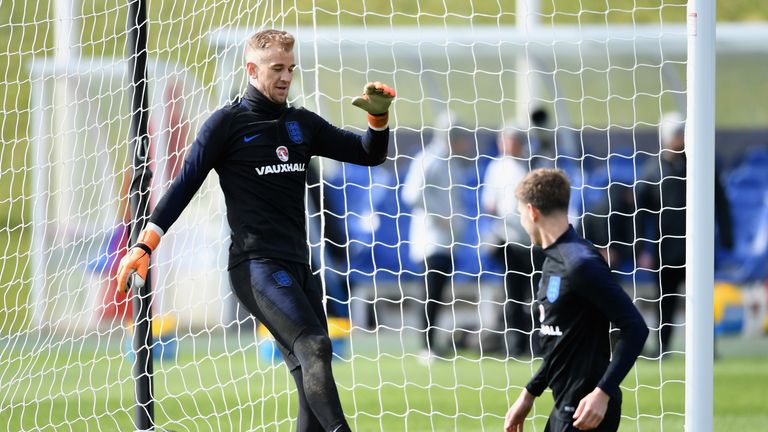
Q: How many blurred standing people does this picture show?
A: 3